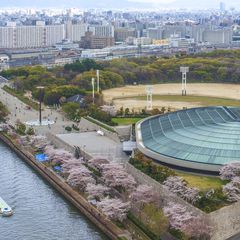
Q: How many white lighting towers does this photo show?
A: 4